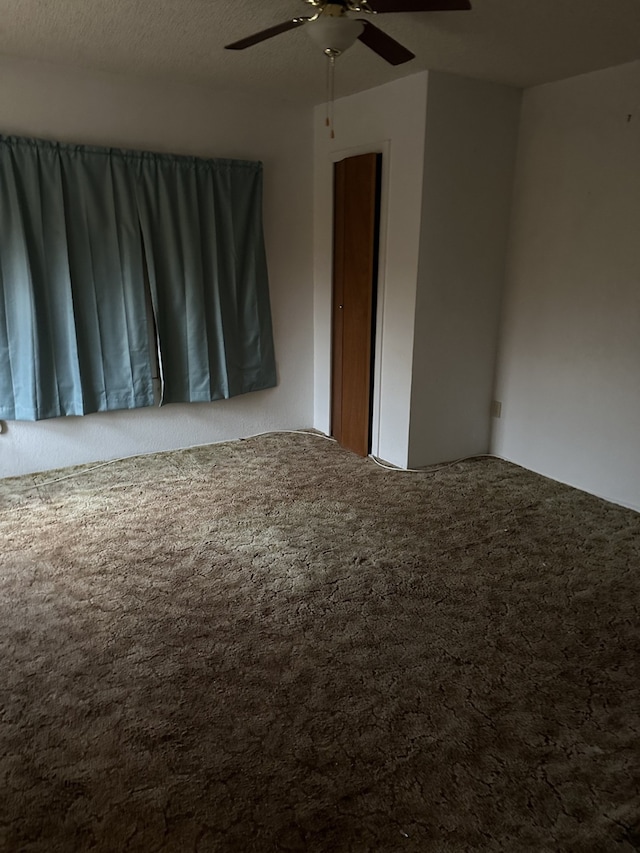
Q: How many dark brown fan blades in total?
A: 3